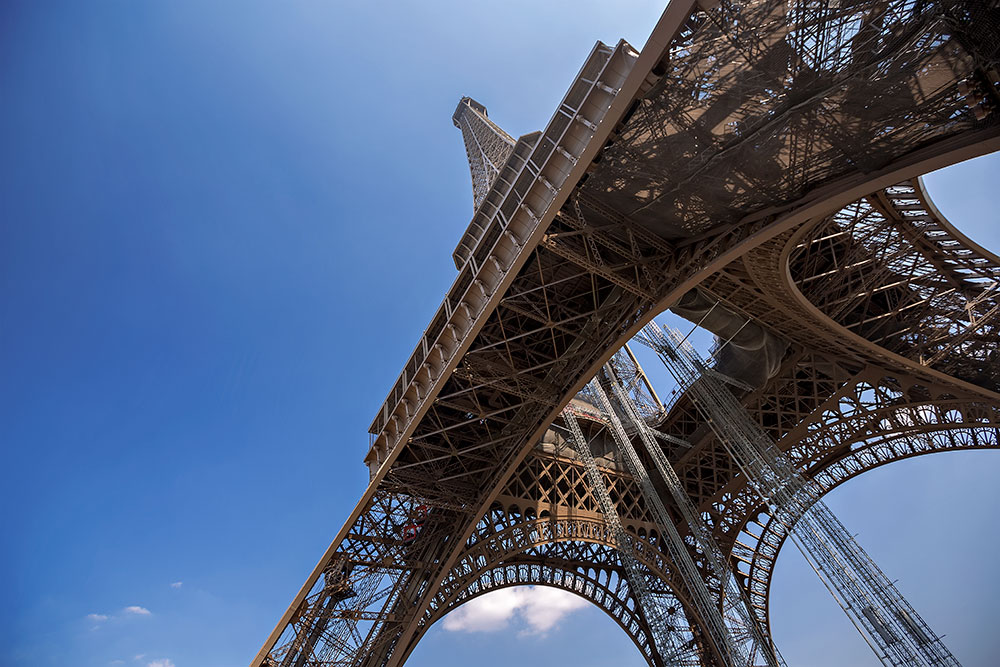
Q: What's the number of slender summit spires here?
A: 1